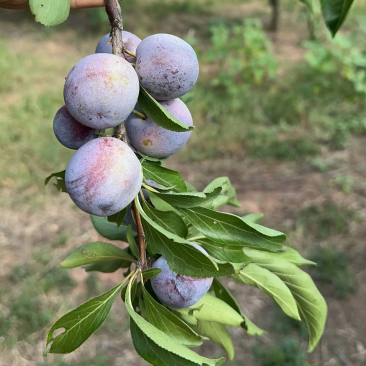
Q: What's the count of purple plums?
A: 7